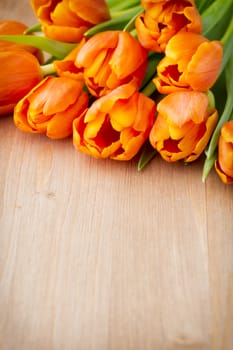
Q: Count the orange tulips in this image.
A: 11